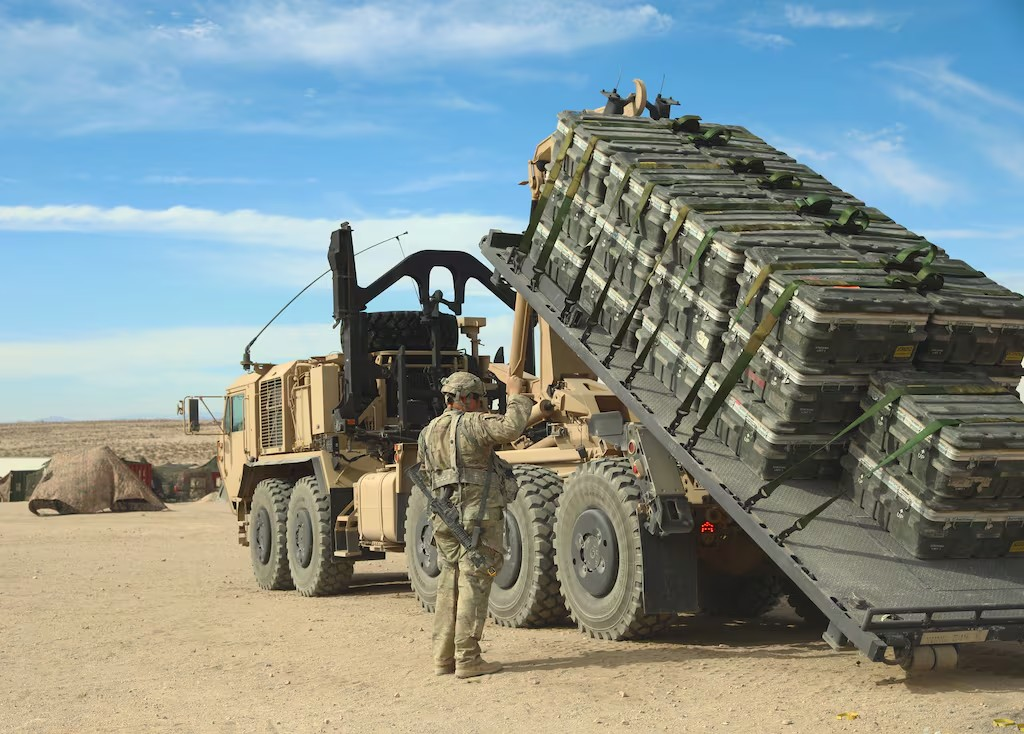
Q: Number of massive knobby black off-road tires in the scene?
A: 6